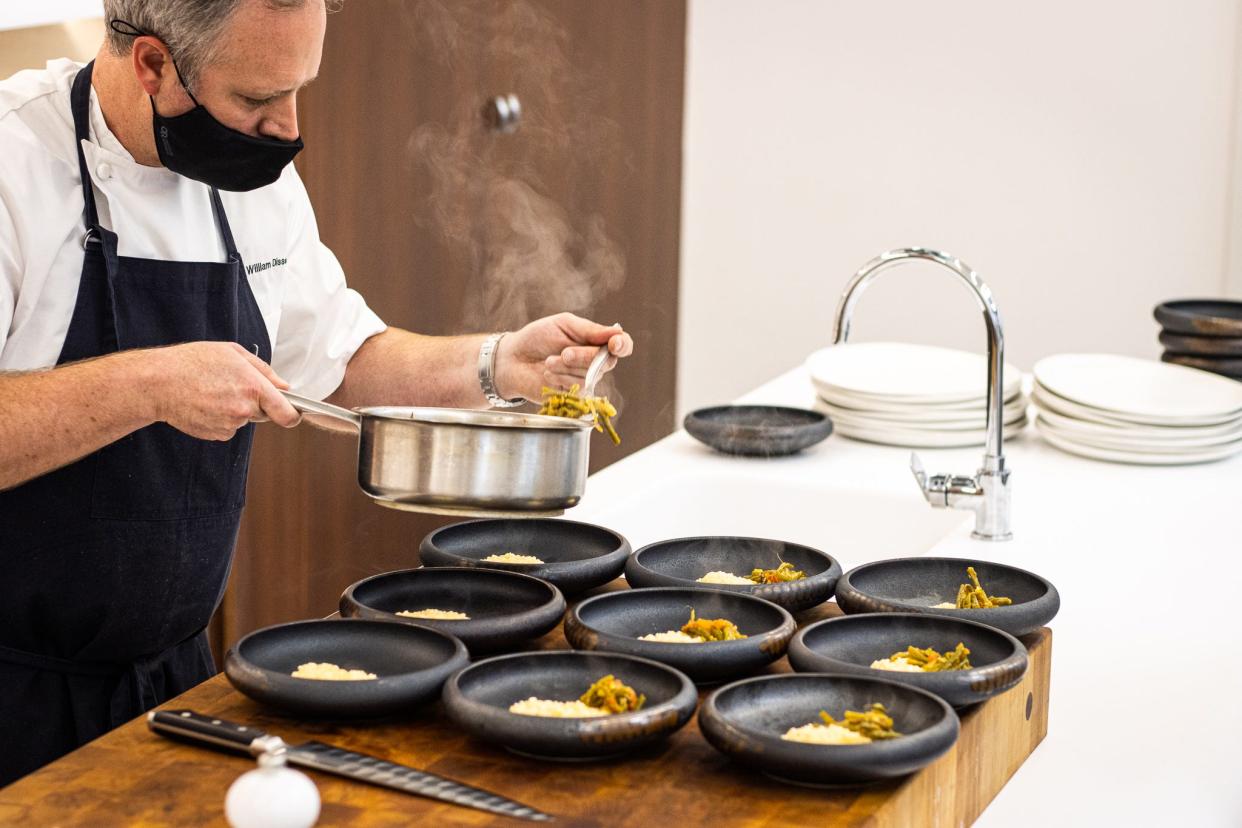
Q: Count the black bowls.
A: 13